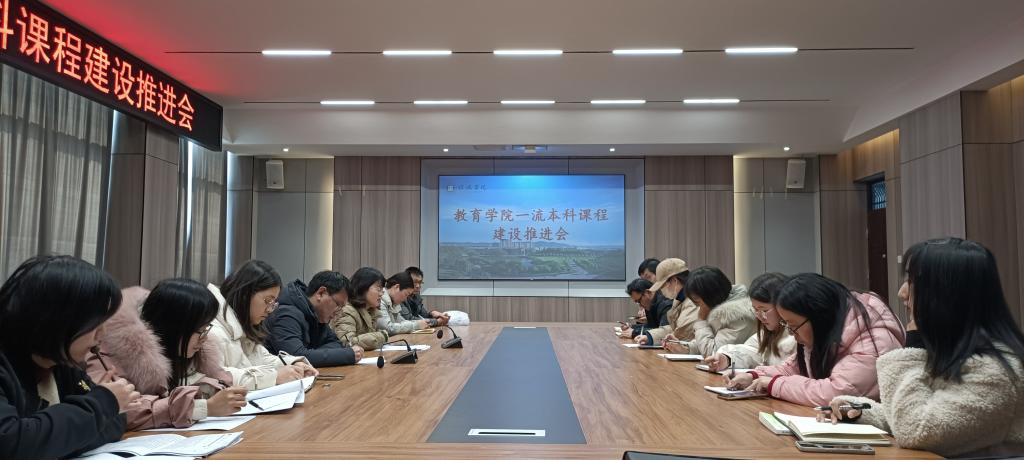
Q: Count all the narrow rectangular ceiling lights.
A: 10